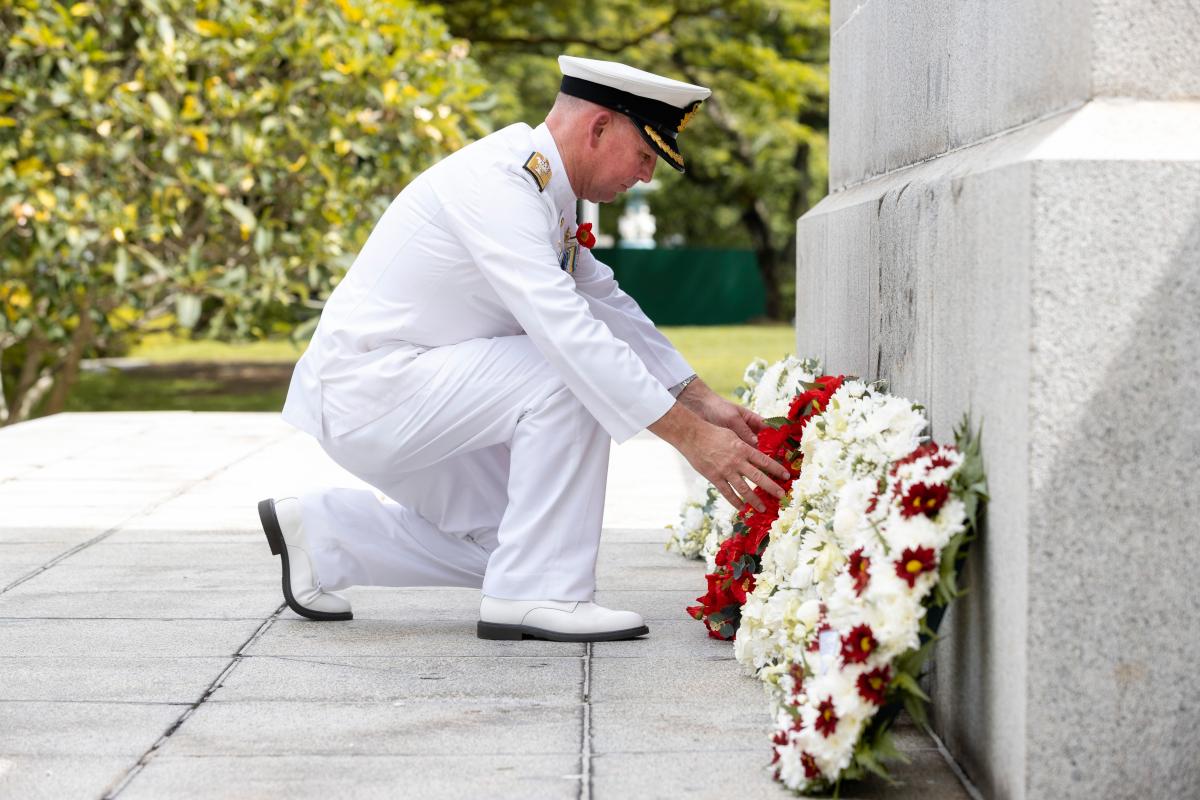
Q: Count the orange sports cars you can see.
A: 0